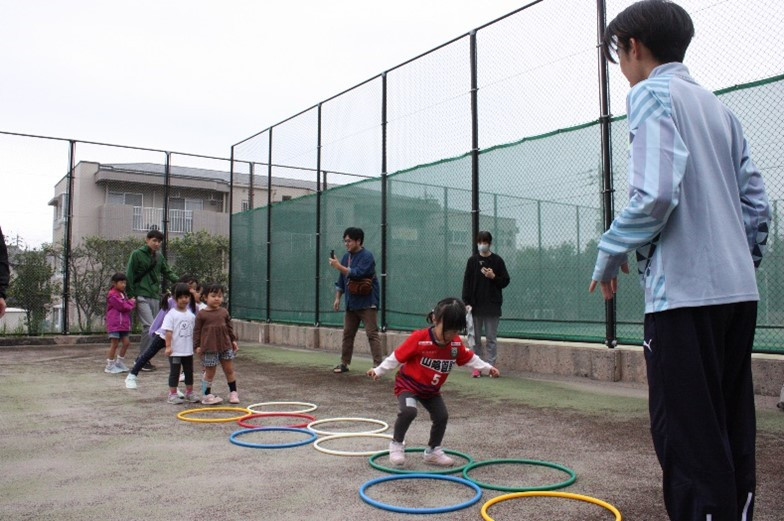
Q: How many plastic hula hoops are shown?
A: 10